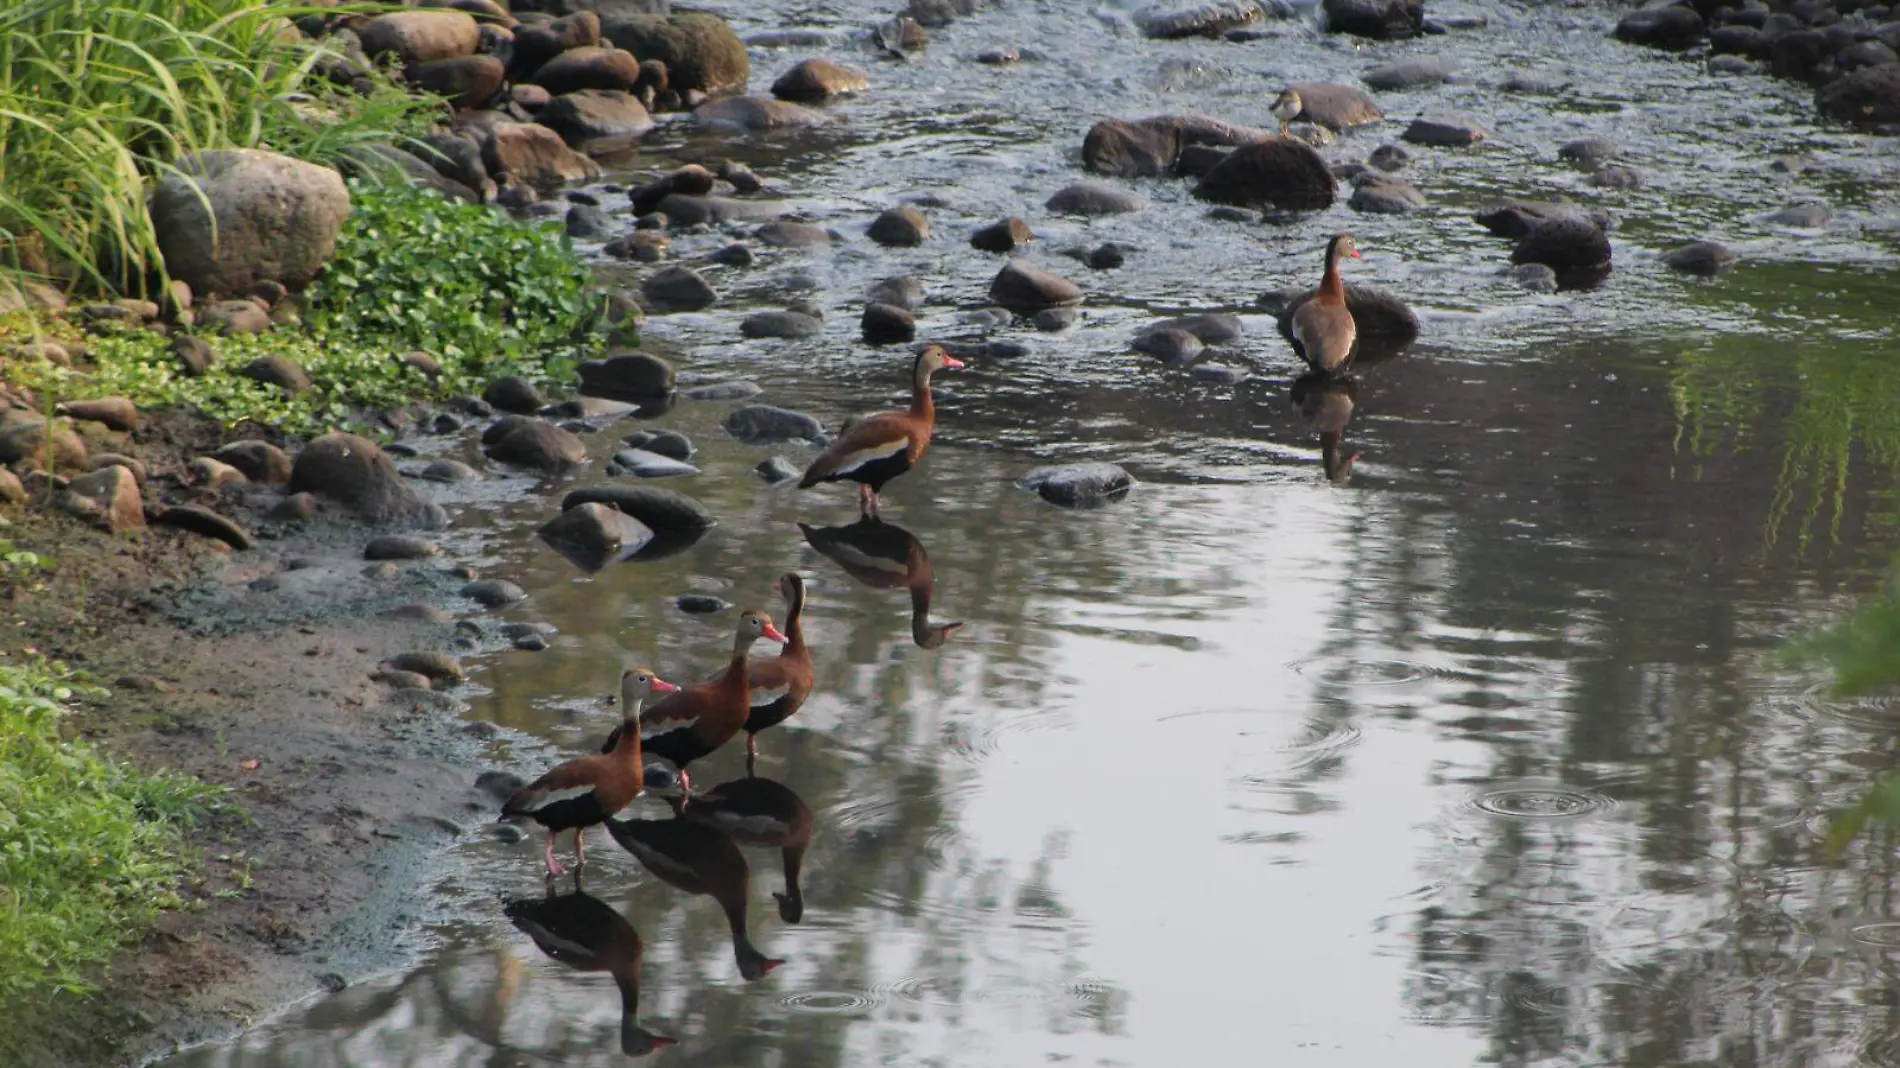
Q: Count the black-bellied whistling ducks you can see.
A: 5